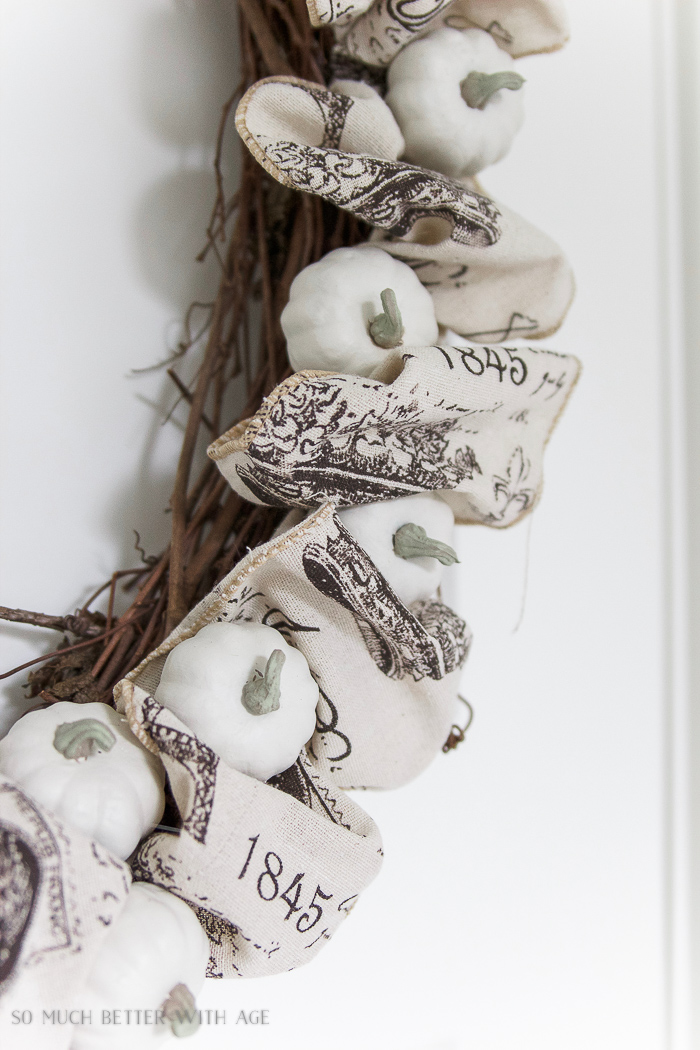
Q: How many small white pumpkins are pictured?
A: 6